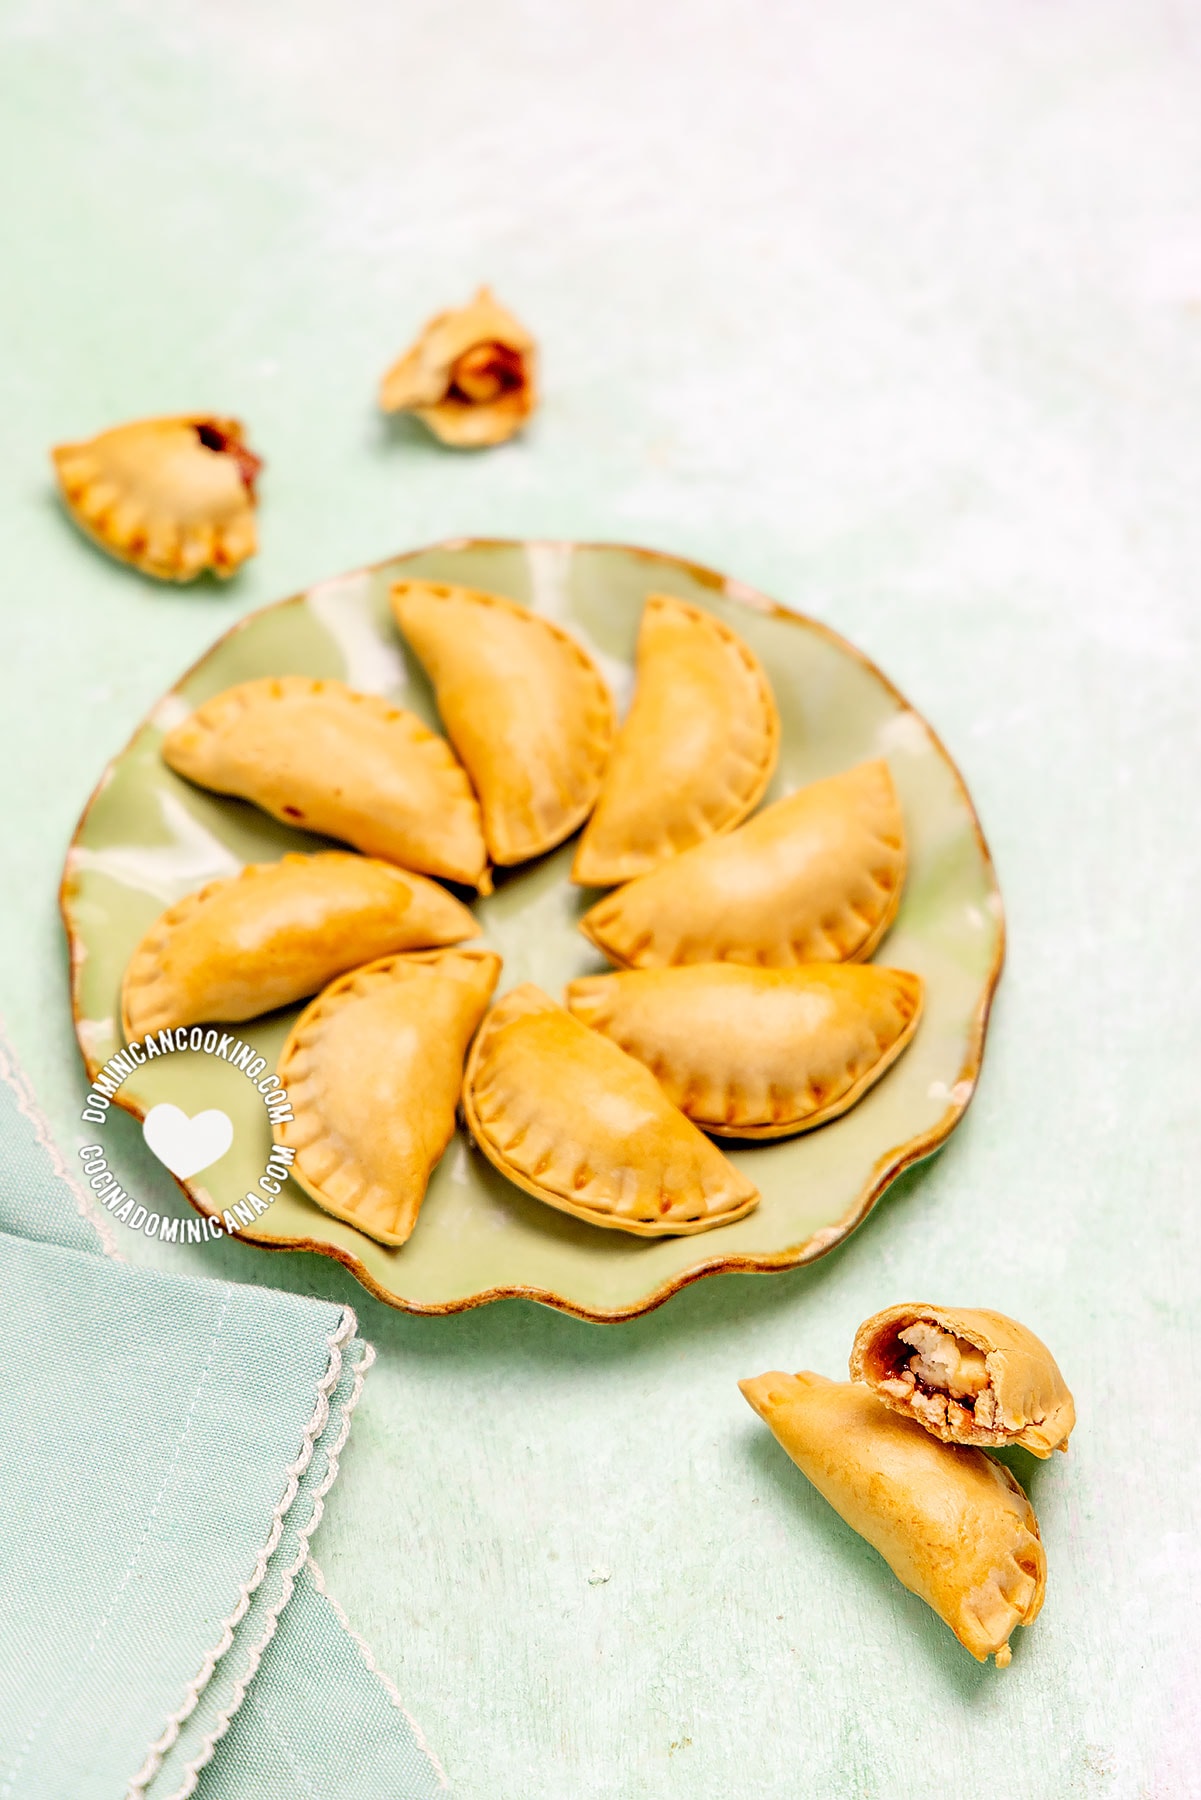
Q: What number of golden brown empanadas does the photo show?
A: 12